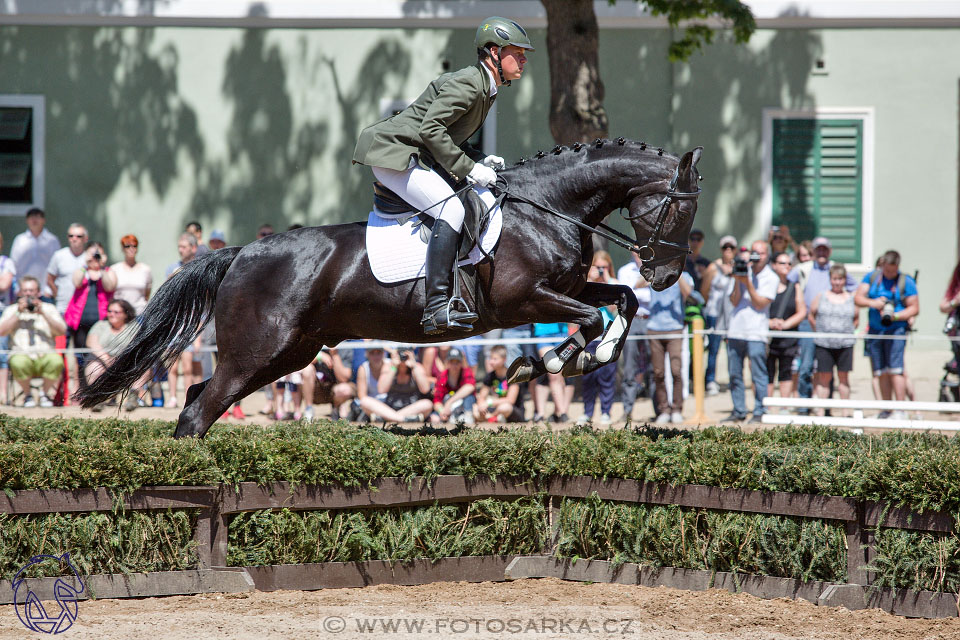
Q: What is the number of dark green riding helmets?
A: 1